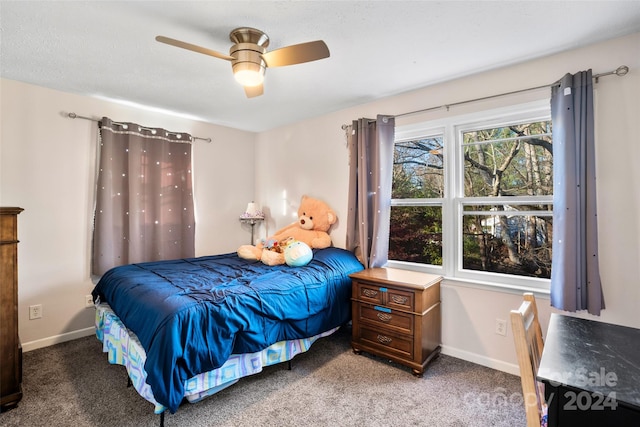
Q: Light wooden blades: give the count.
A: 3